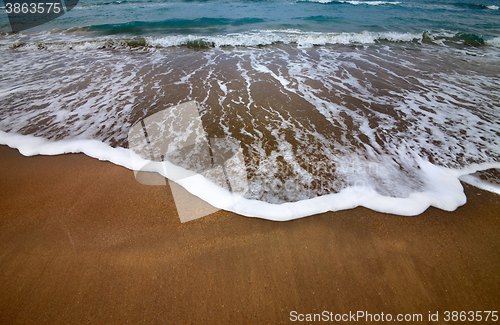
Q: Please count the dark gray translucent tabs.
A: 1